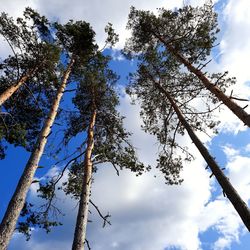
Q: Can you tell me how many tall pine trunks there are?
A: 5